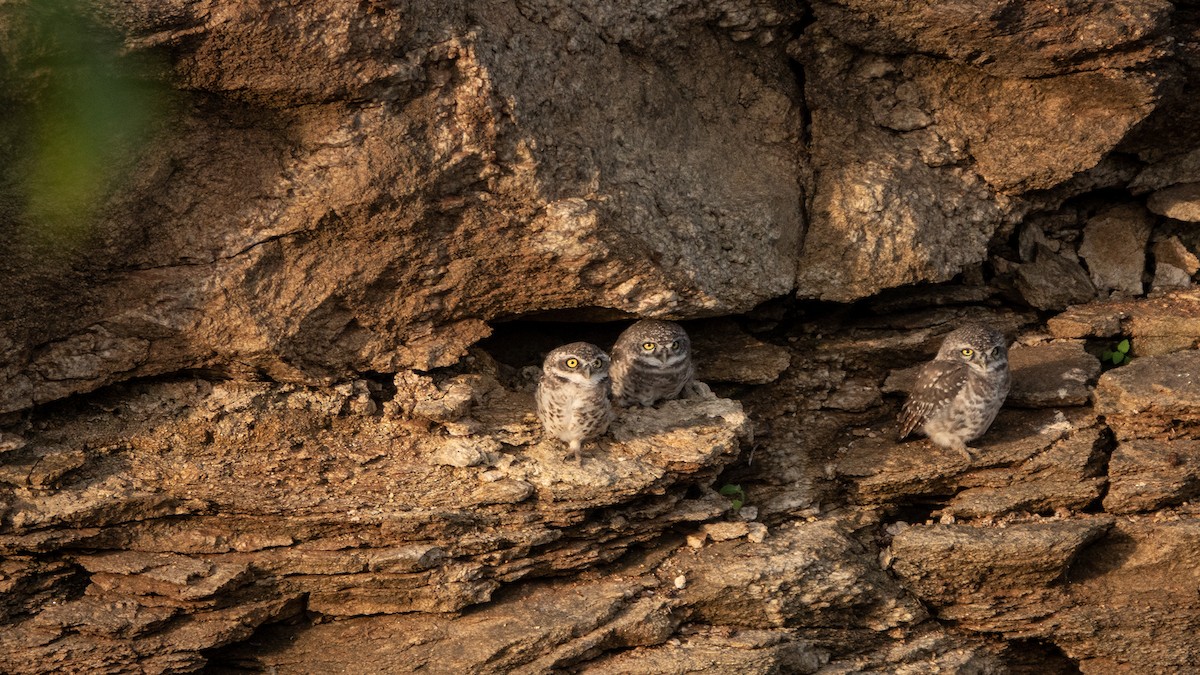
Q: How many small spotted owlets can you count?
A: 3